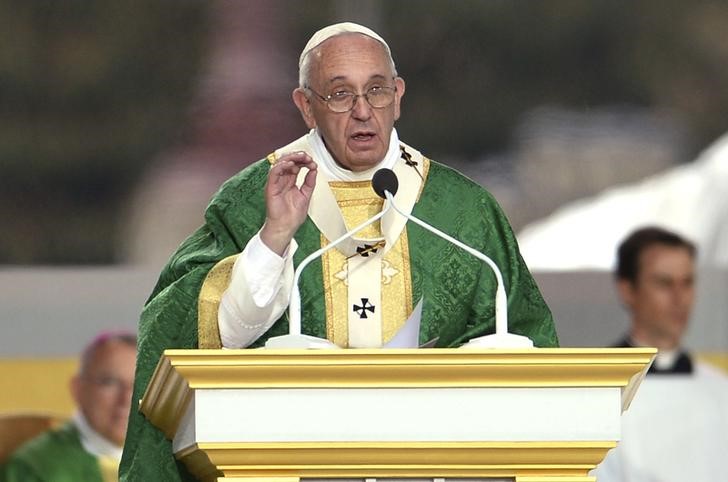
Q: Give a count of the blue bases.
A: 0